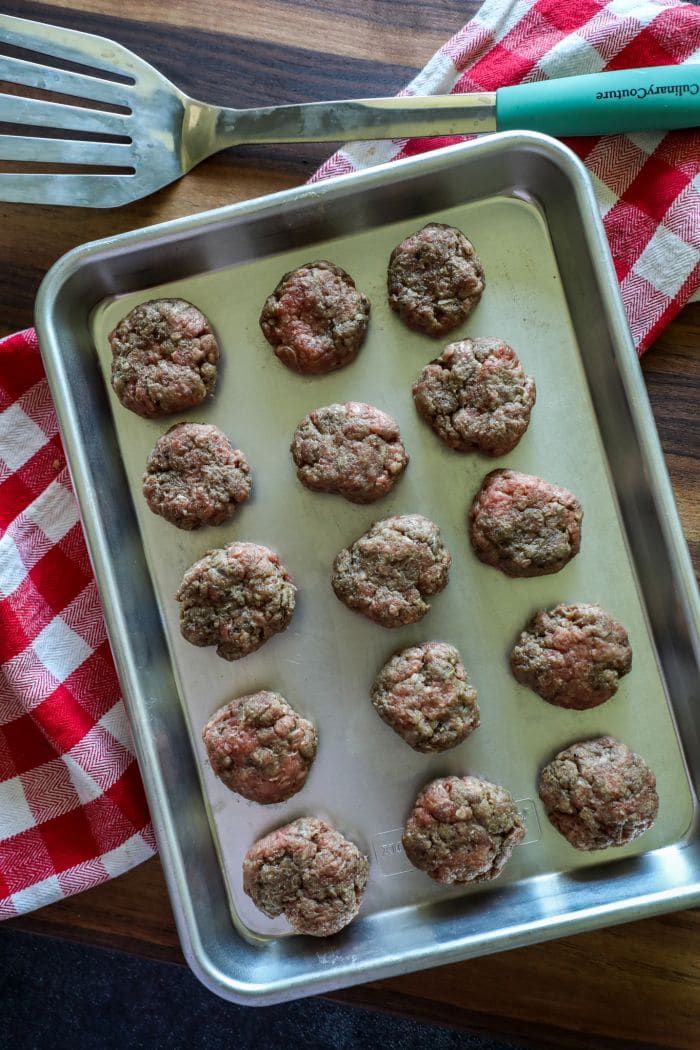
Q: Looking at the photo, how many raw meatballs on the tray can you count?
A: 15